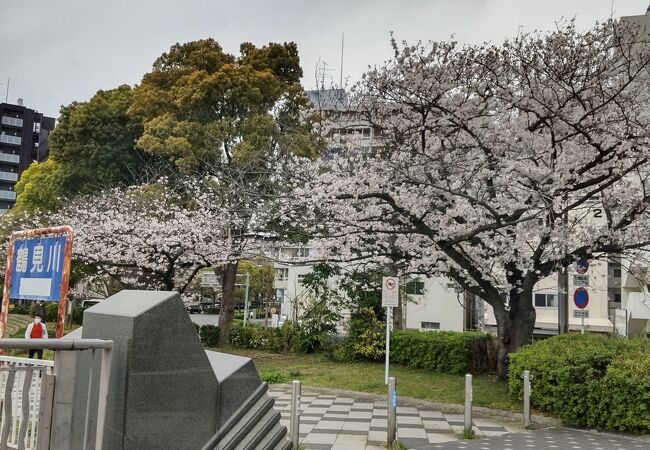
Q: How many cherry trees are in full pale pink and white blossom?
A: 2